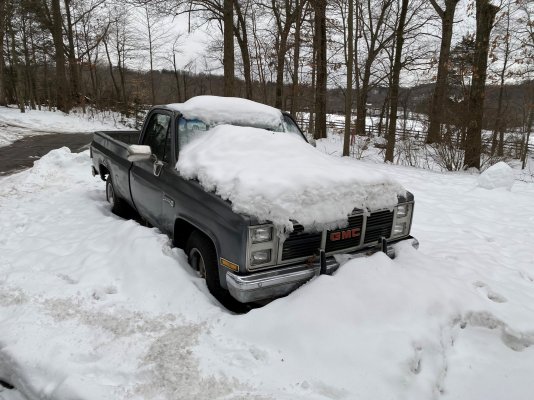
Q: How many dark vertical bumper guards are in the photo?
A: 2